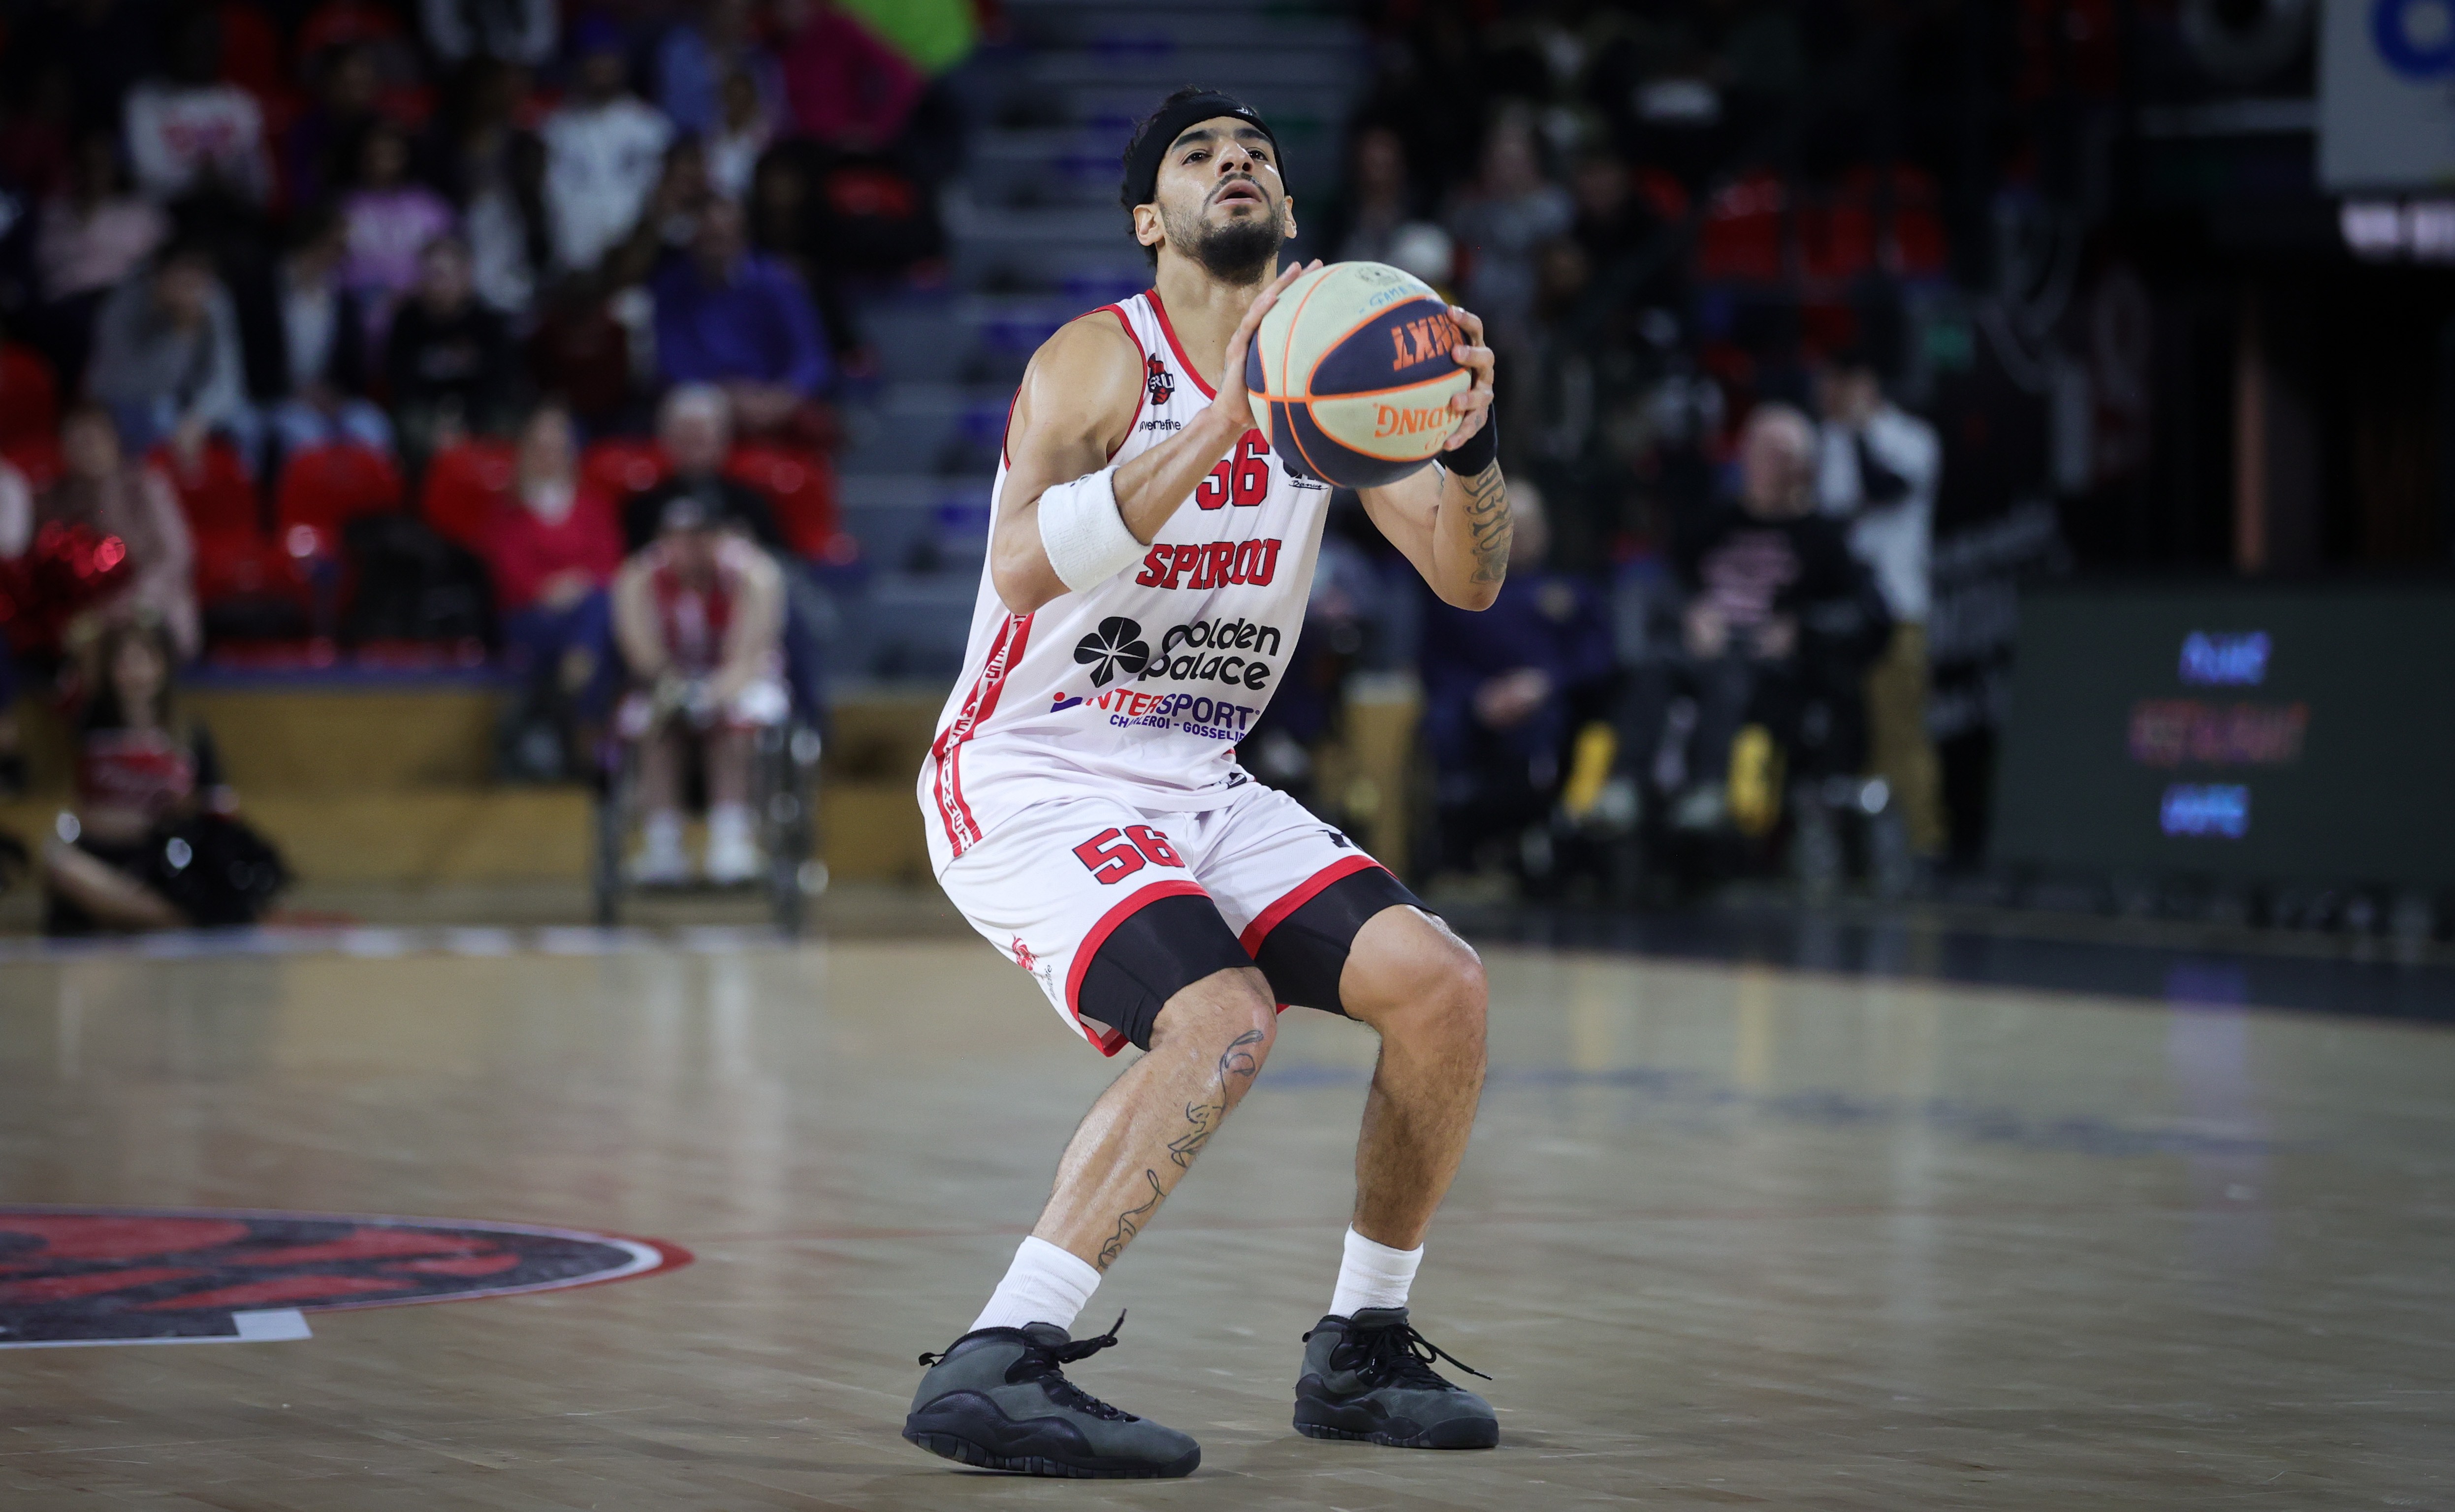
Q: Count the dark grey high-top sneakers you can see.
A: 2